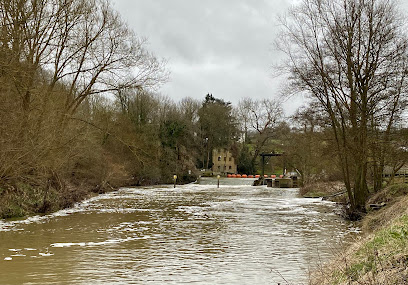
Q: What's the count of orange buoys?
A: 9